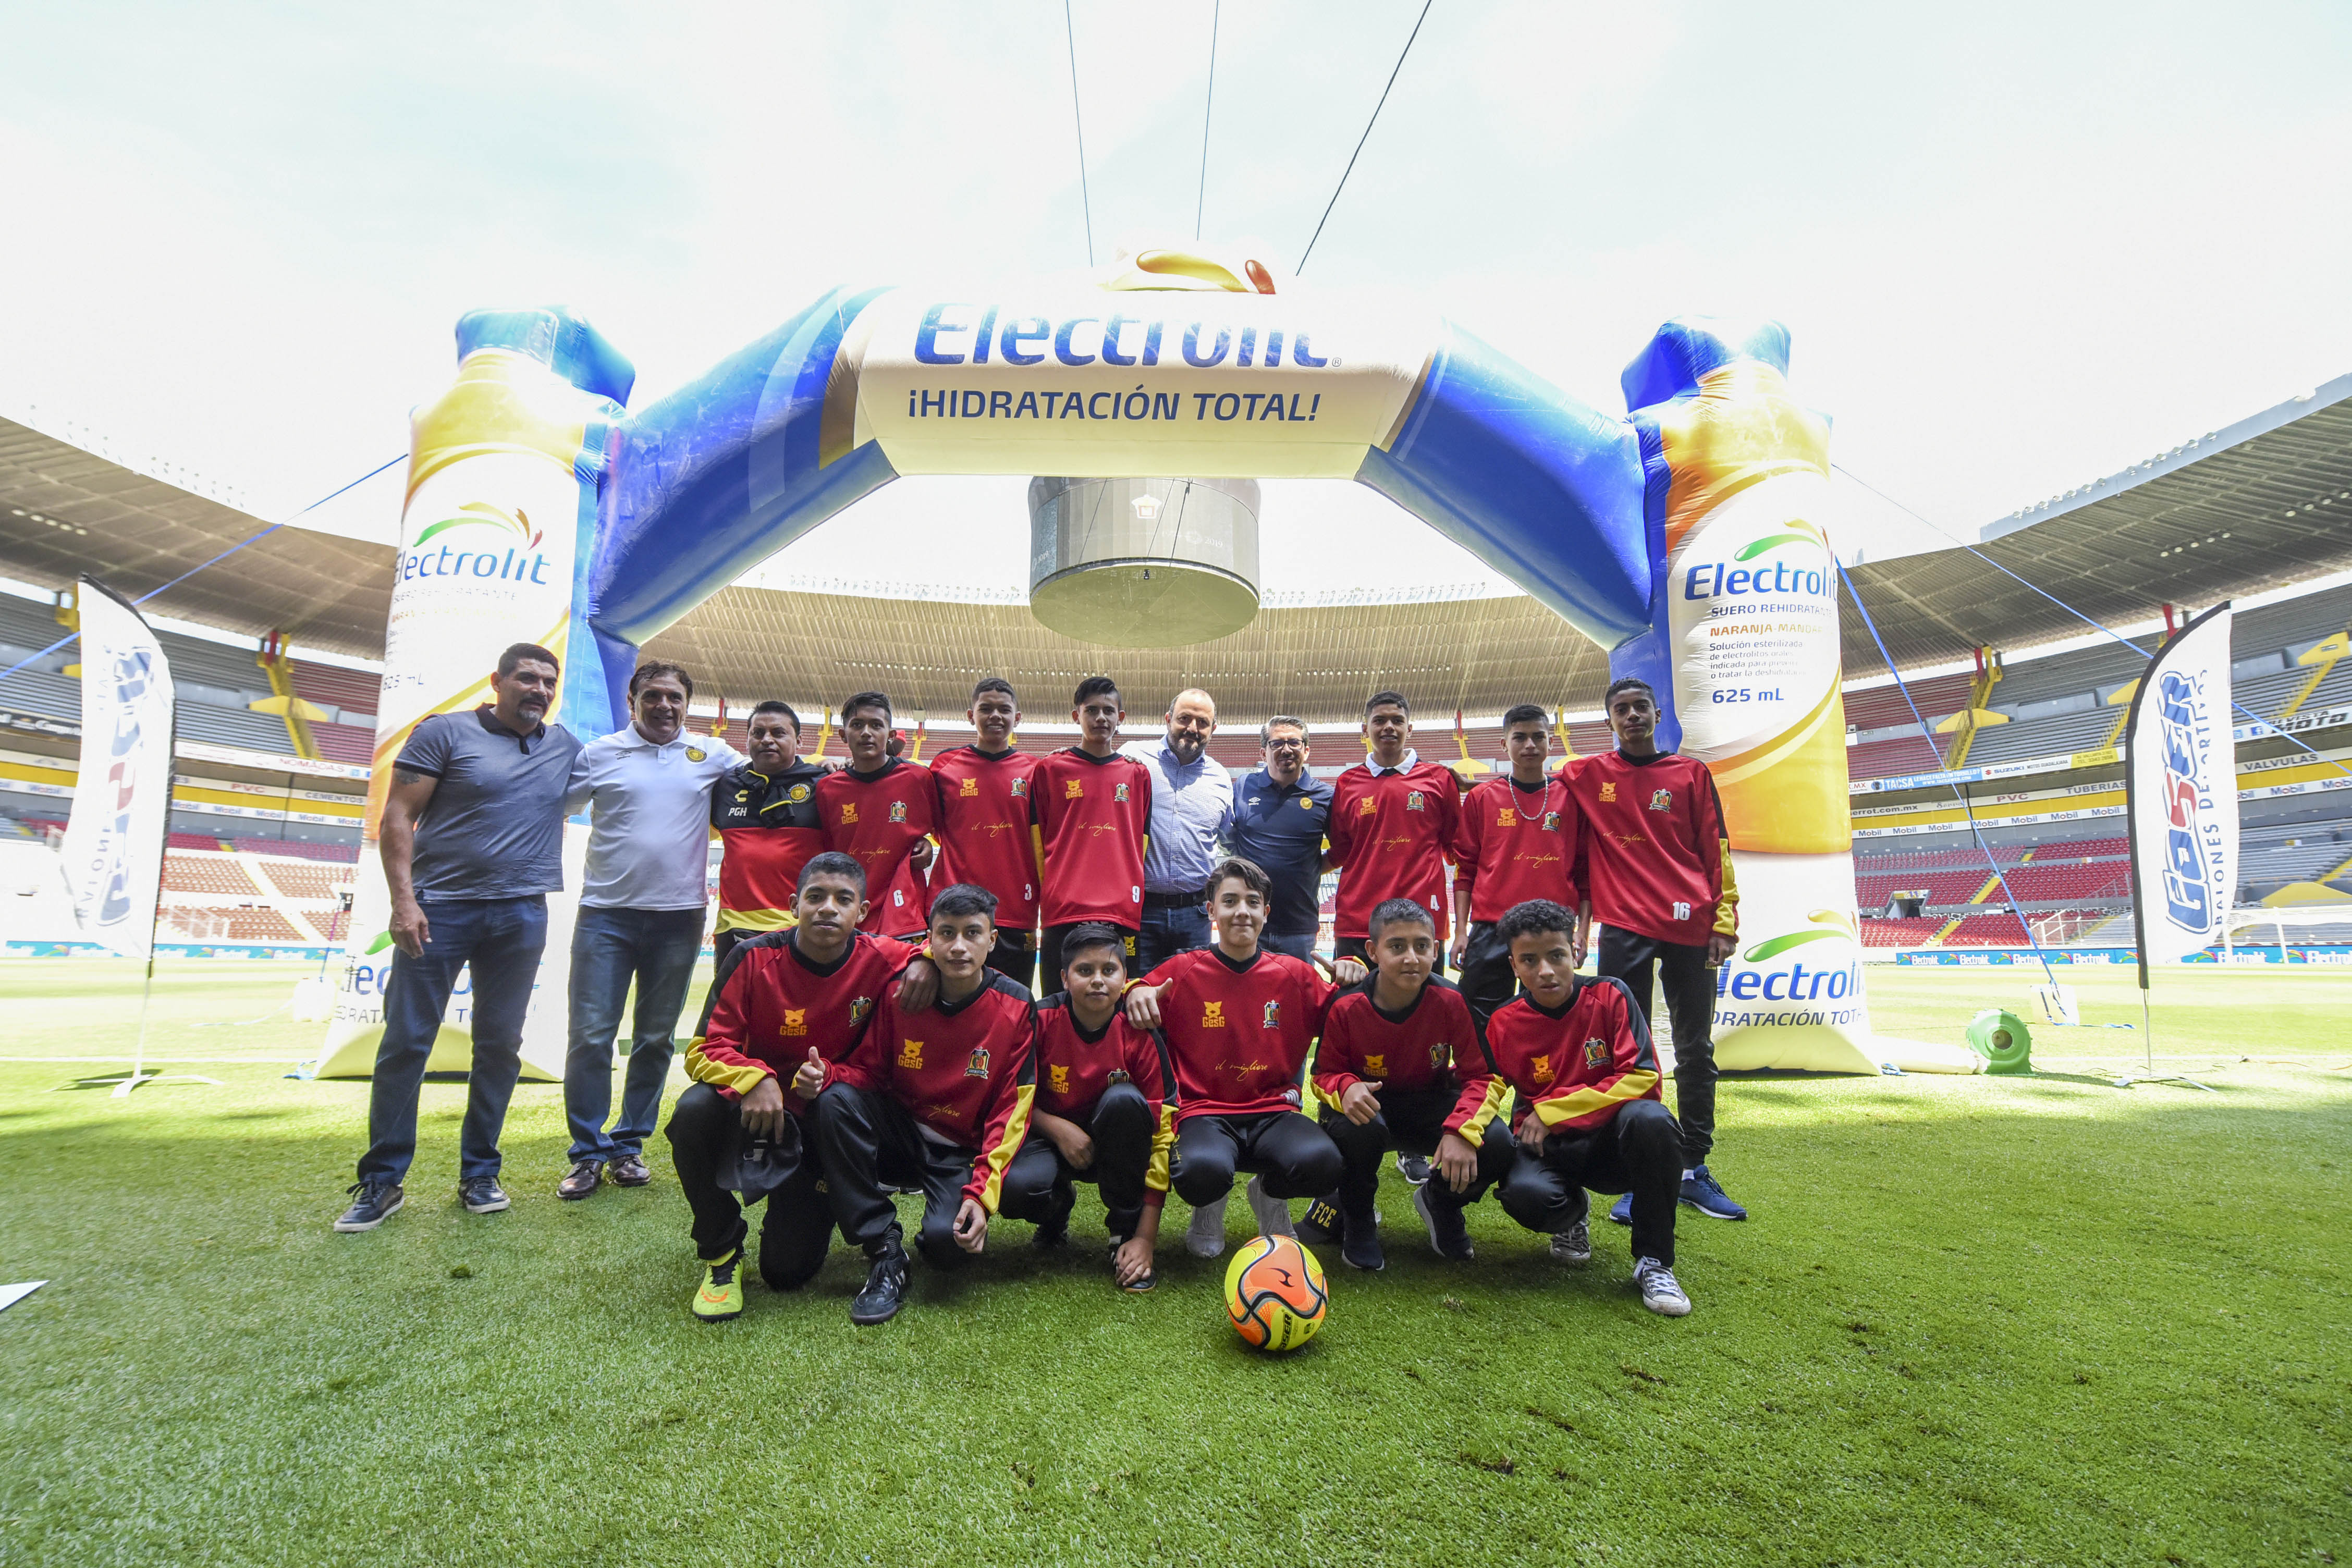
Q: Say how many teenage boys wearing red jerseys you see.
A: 12